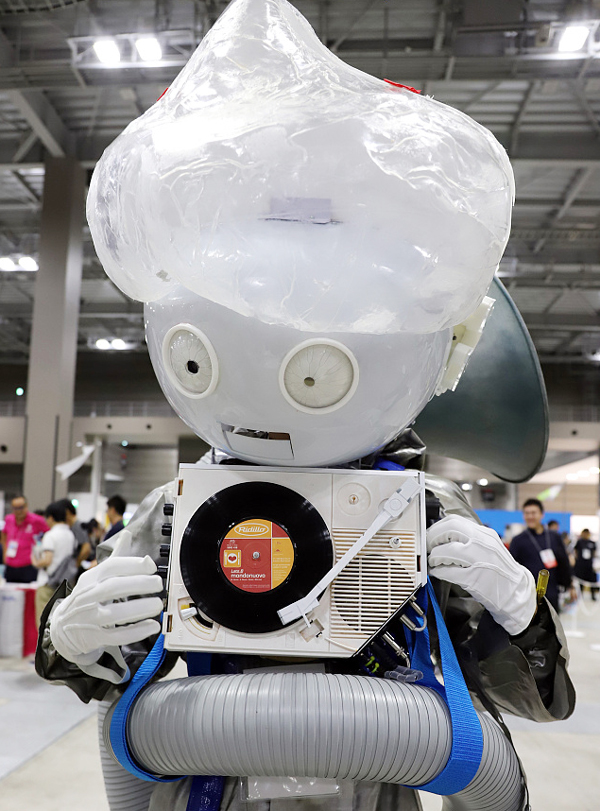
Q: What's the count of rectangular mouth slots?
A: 1